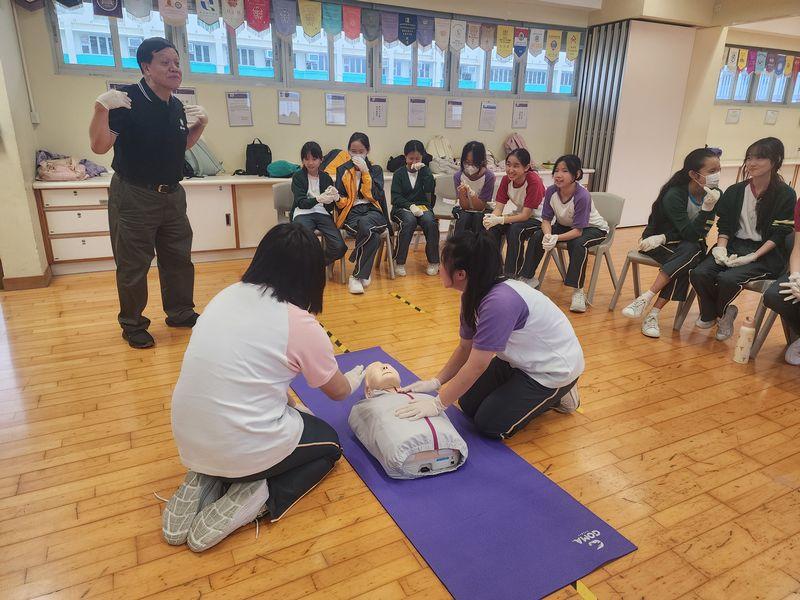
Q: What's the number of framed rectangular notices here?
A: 12